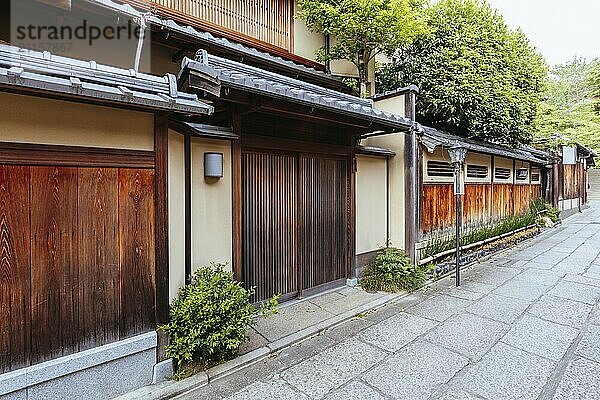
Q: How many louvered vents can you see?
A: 5